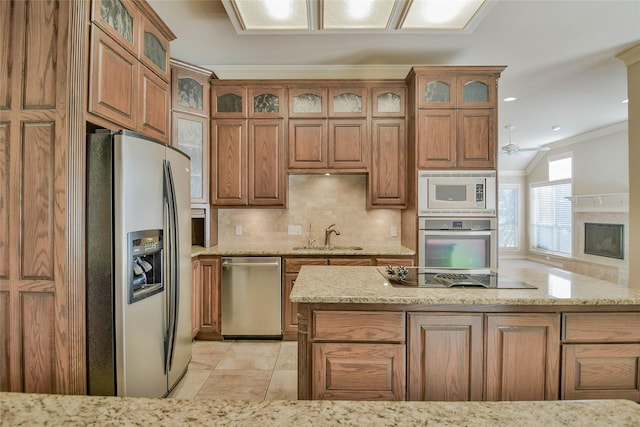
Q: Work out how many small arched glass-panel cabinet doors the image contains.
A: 10